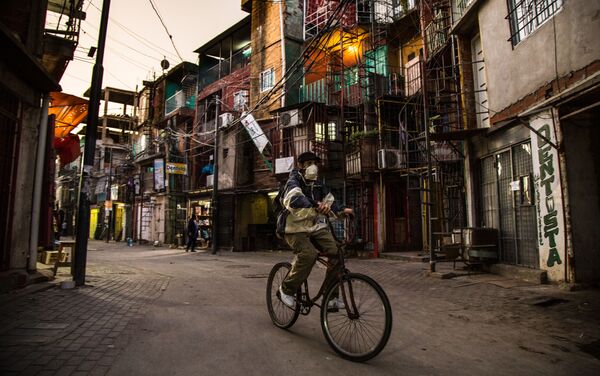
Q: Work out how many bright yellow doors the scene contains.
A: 2